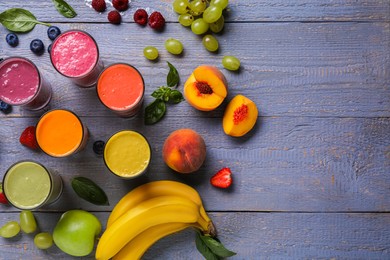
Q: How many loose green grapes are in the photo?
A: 7